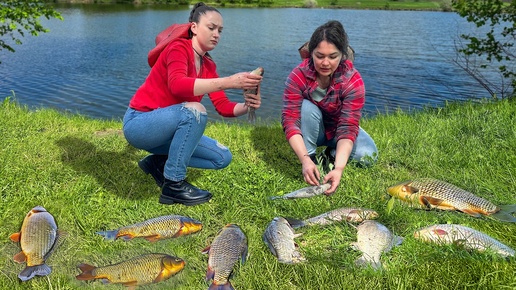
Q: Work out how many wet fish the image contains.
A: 11